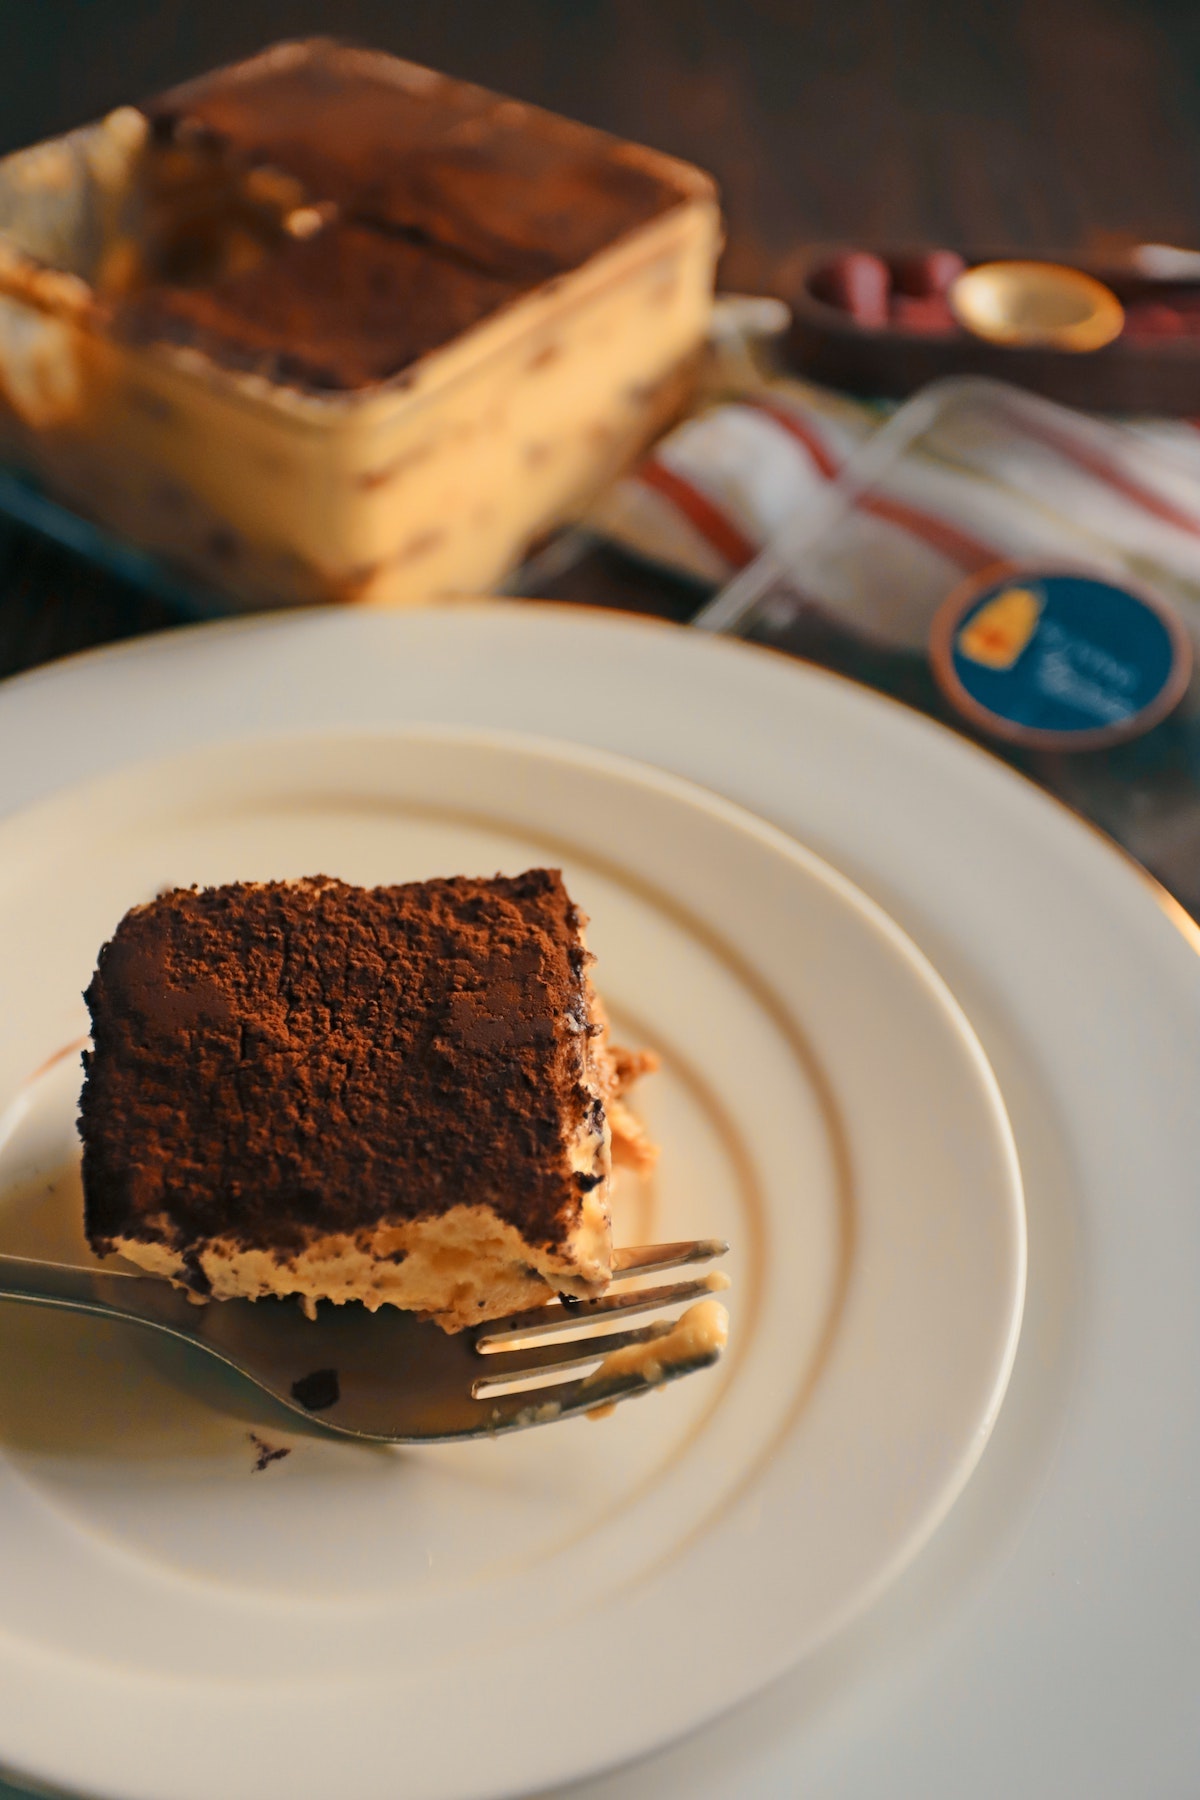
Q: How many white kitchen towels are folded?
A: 1